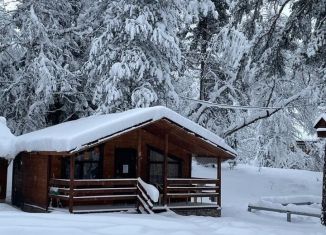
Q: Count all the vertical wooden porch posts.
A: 4